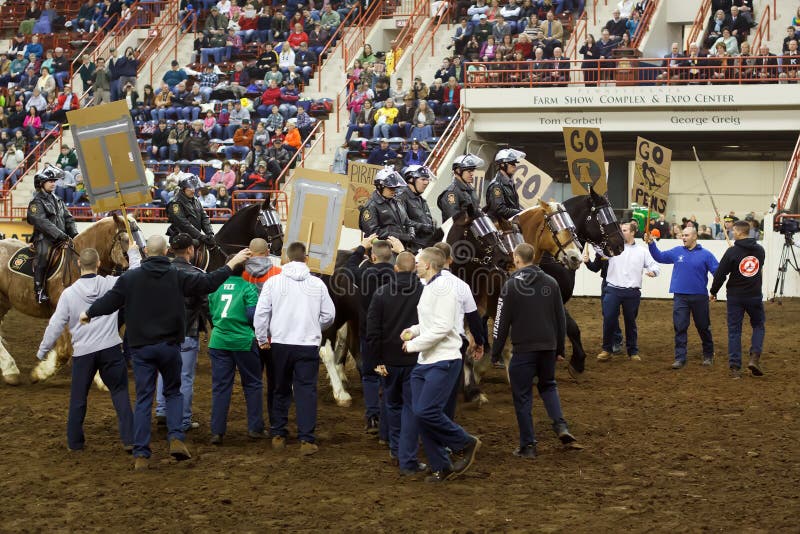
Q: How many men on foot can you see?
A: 15